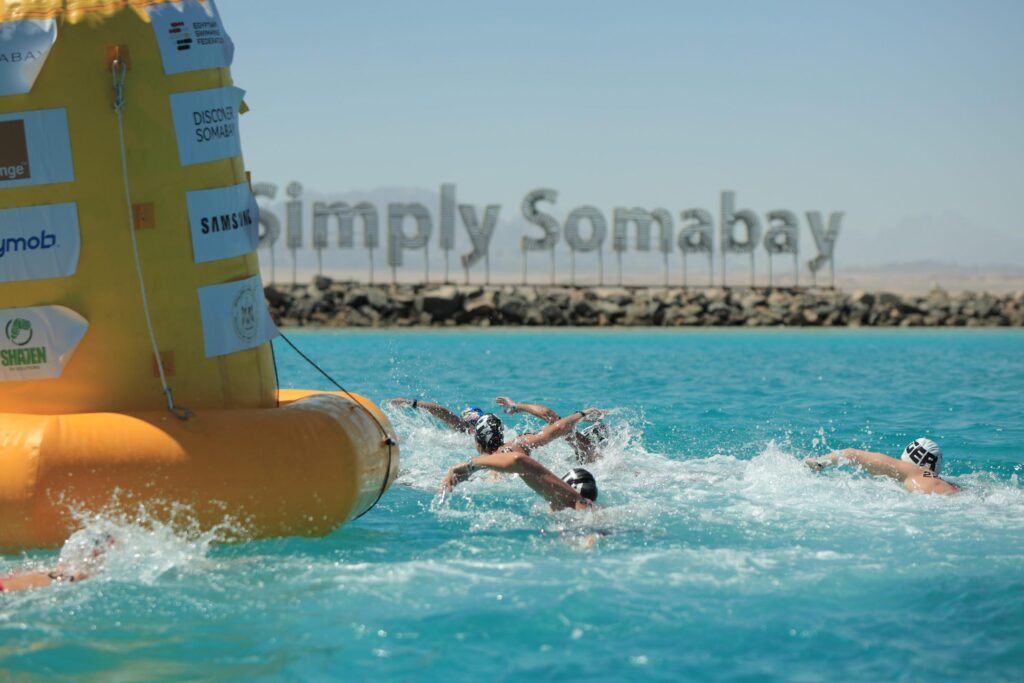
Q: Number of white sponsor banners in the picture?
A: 8